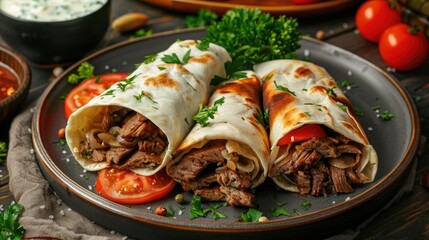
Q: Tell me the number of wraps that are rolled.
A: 3